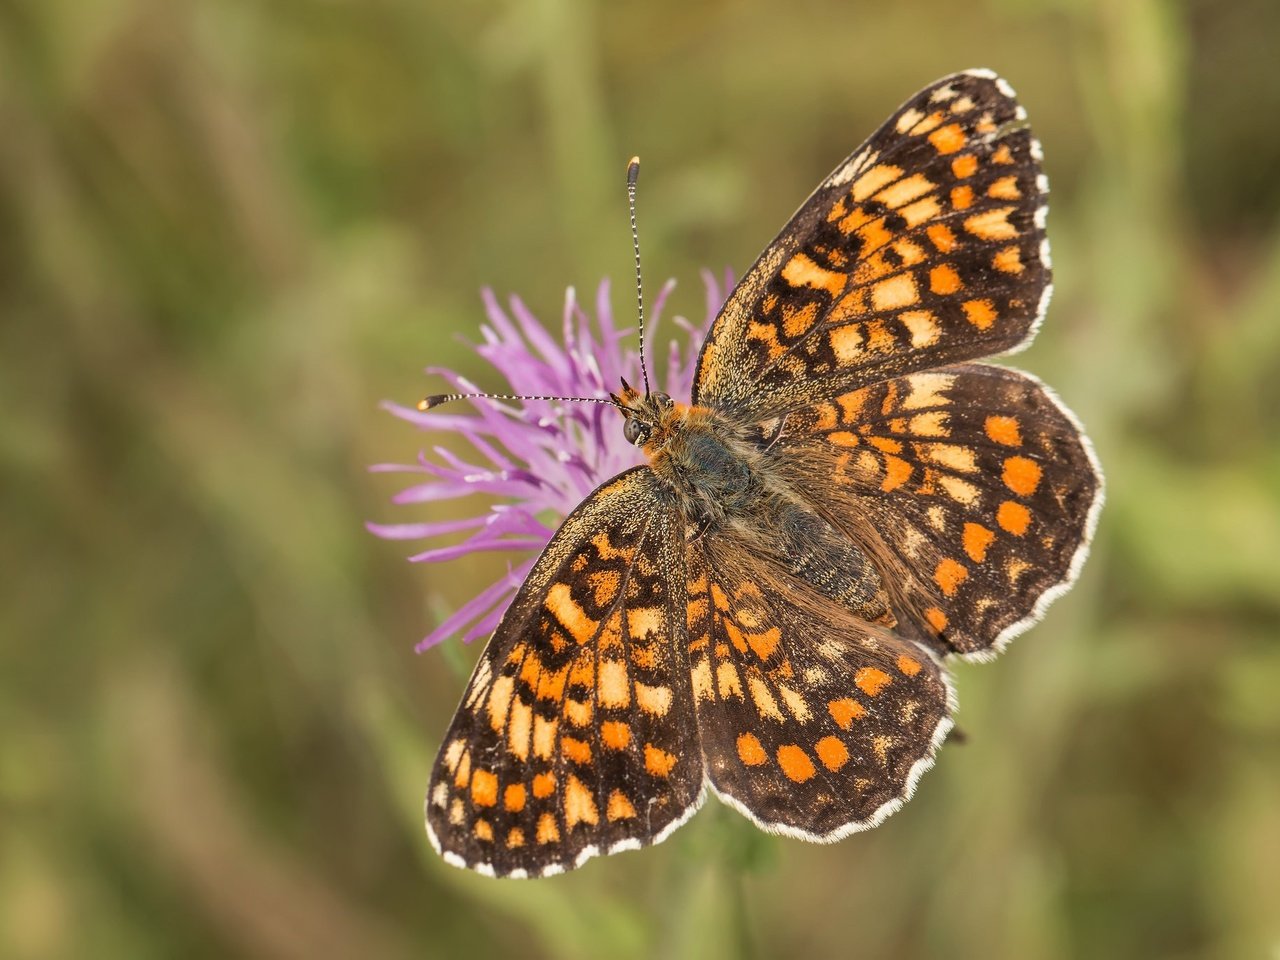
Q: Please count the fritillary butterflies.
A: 1